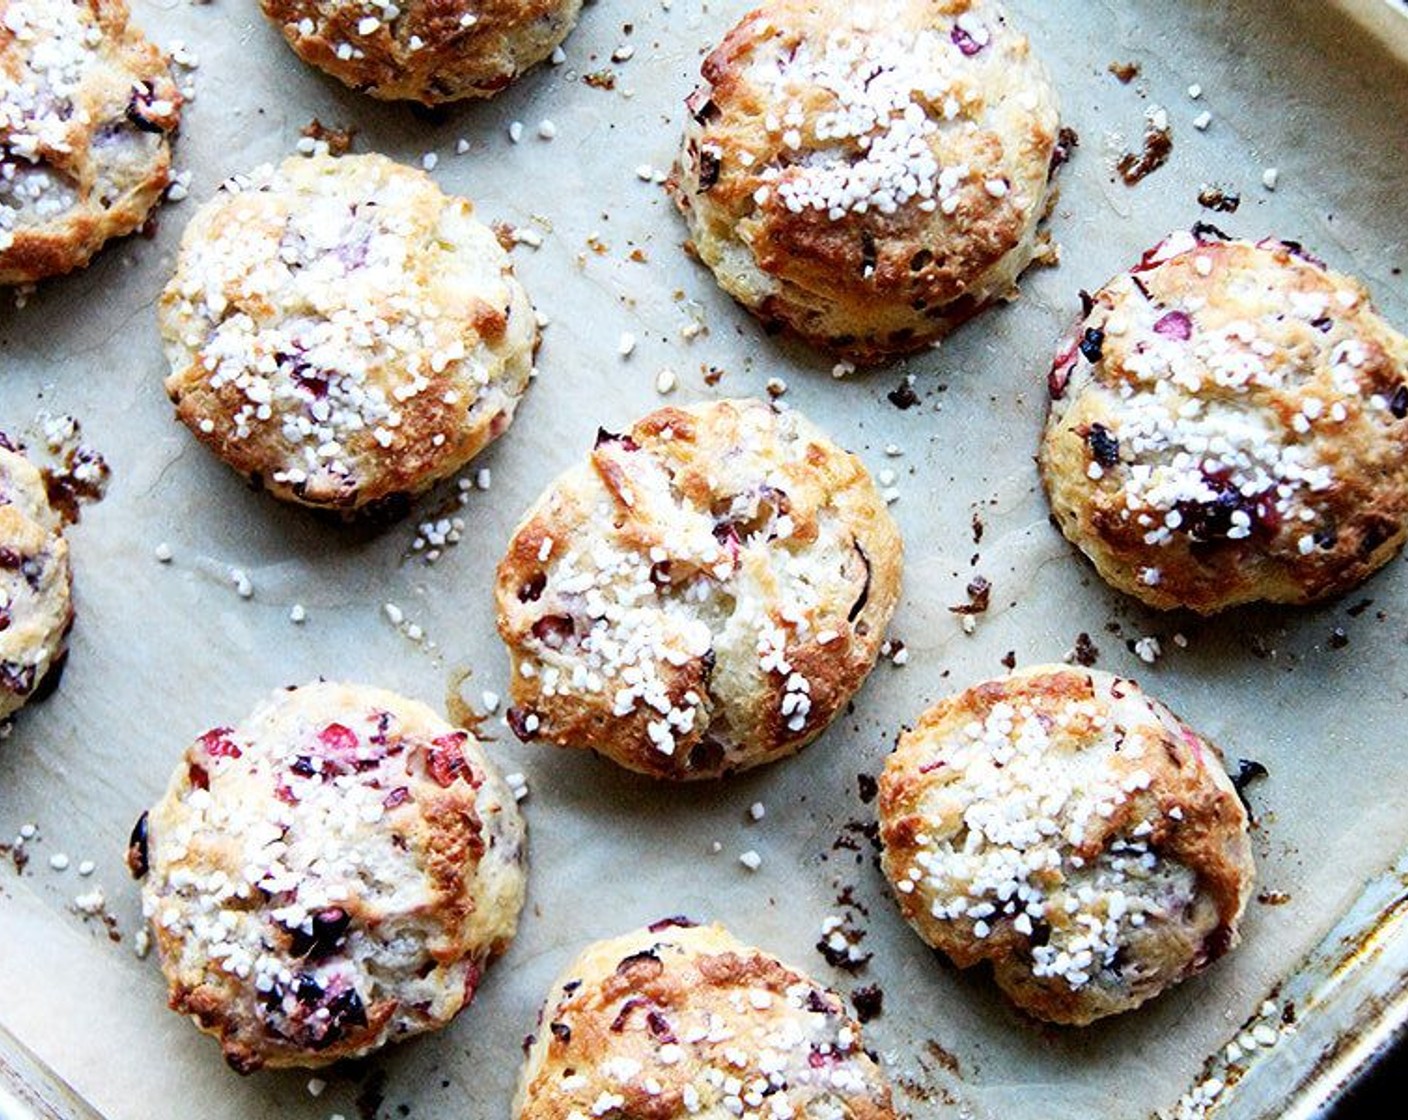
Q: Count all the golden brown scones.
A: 10